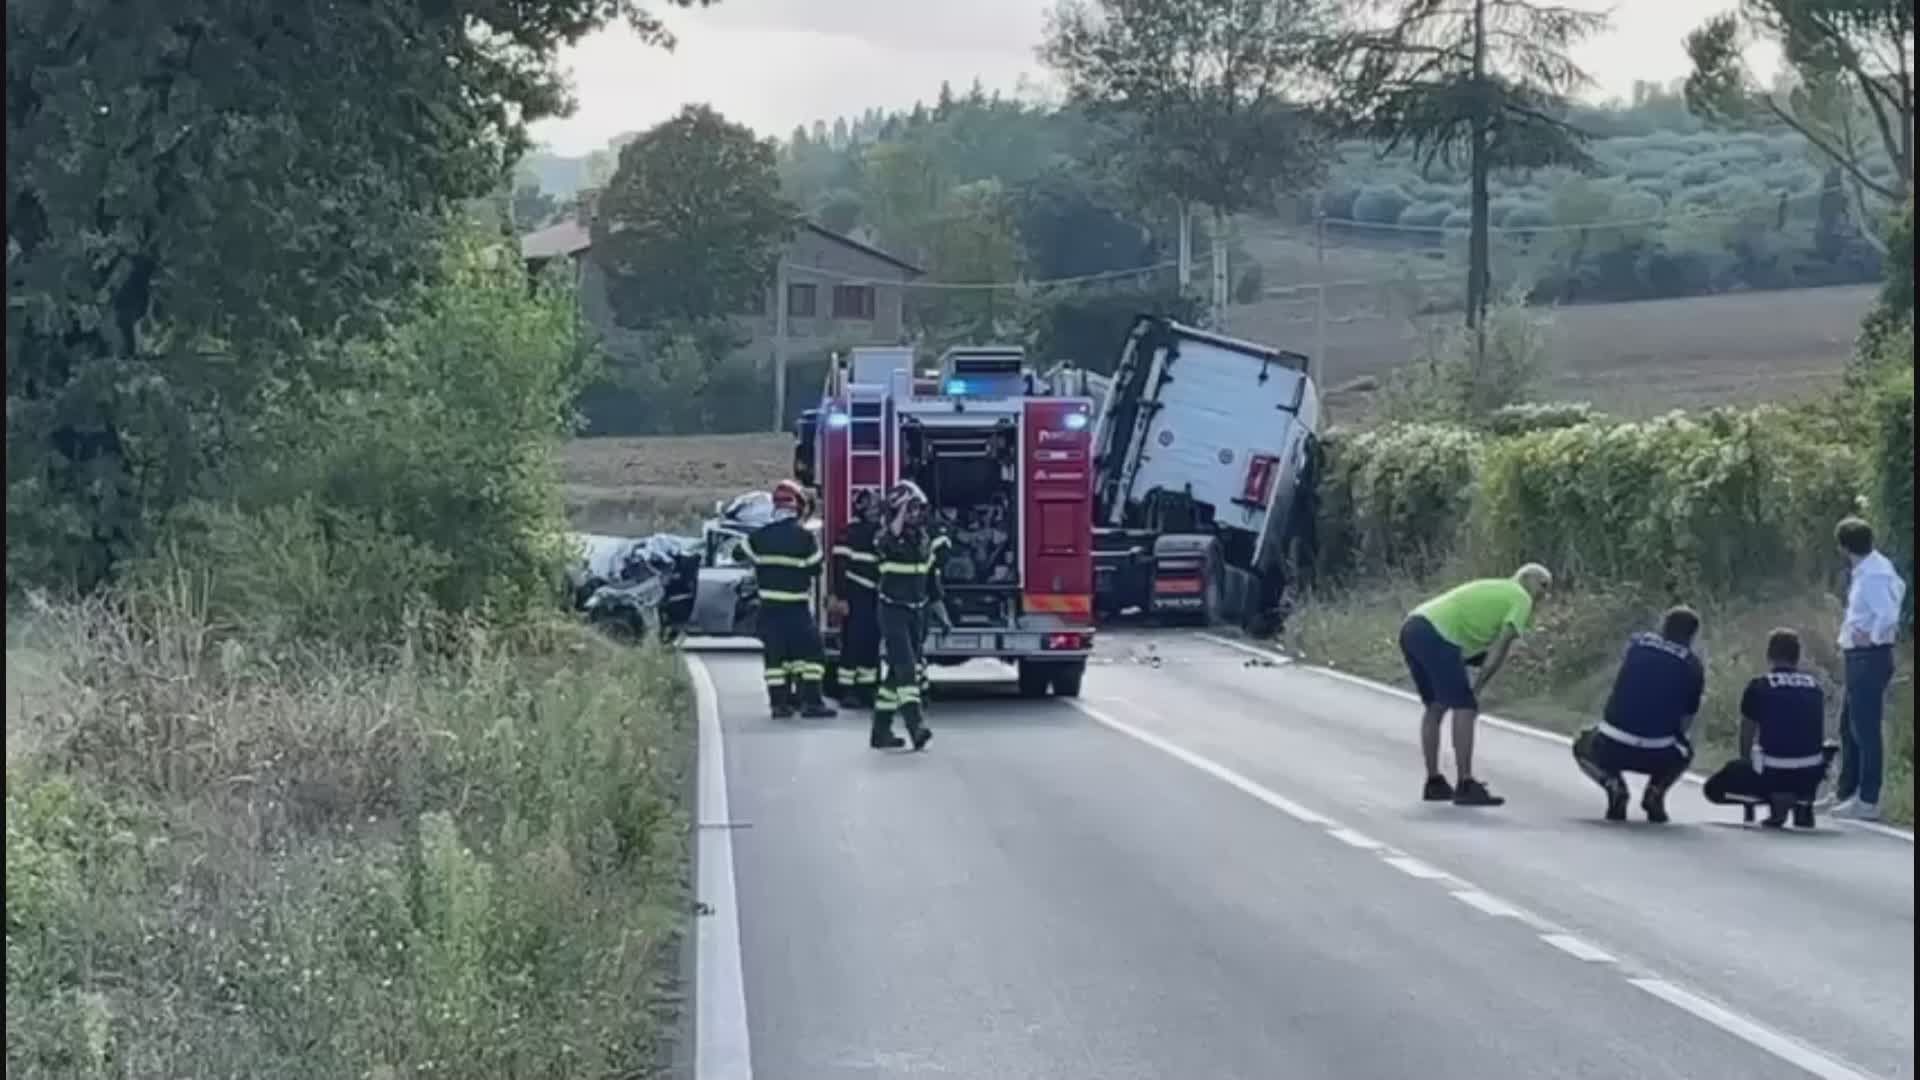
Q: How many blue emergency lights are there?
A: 3